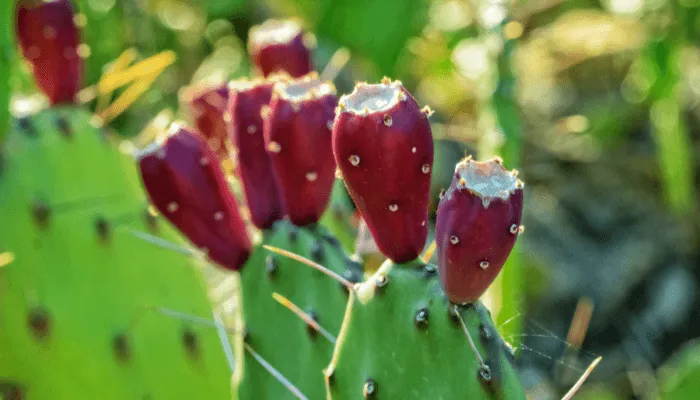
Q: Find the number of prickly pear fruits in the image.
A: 8